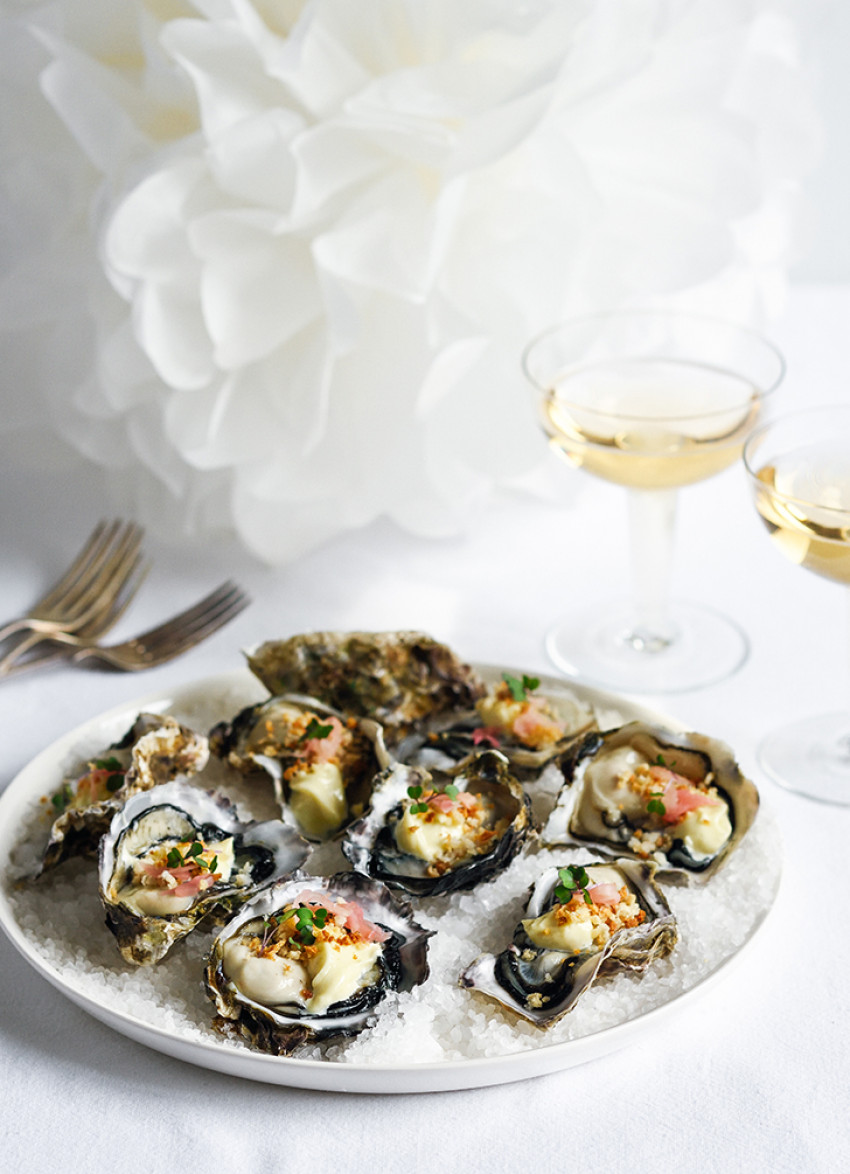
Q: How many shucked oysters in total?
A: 8